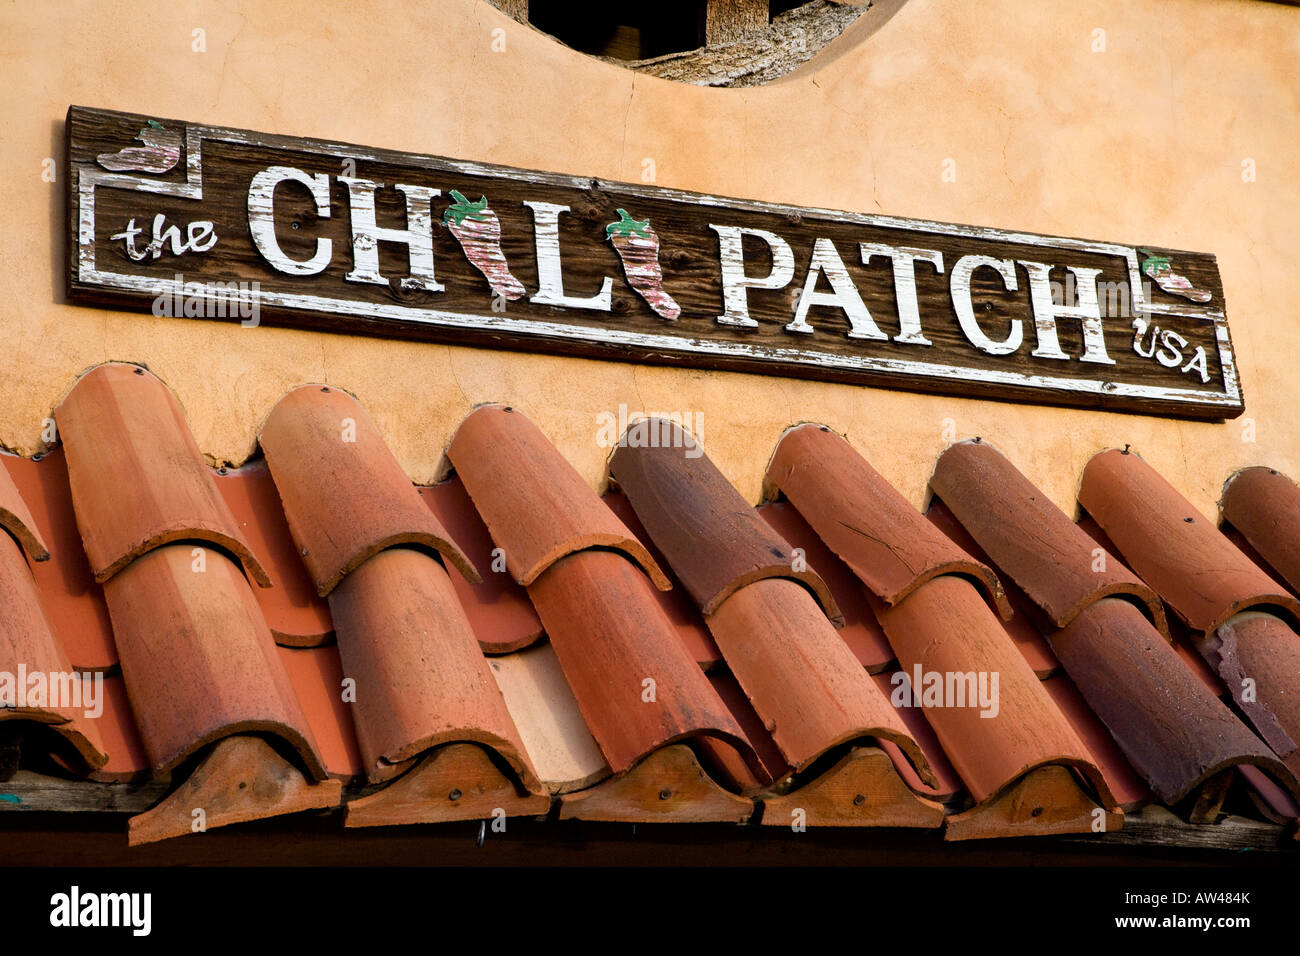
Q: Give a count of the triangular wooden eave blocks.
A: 5